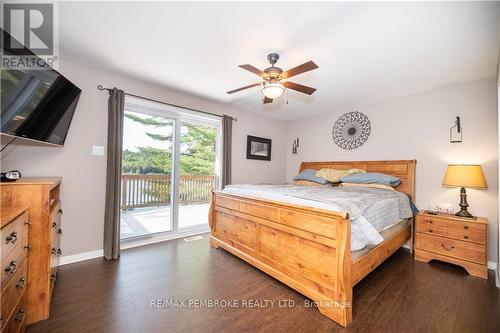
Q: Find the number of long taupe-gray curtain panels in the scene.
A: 2